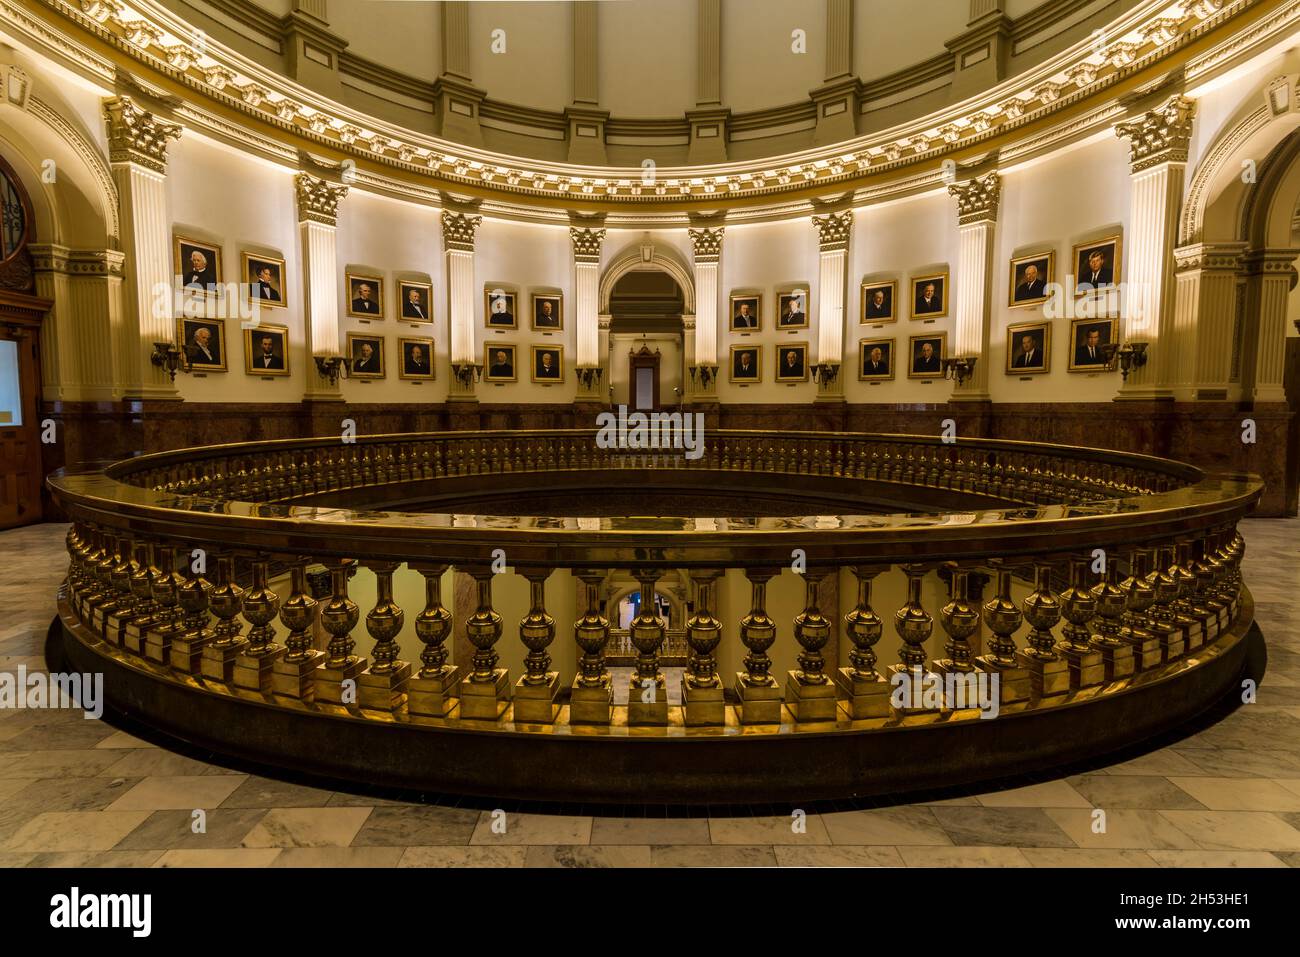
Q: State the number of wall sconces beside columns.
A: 8